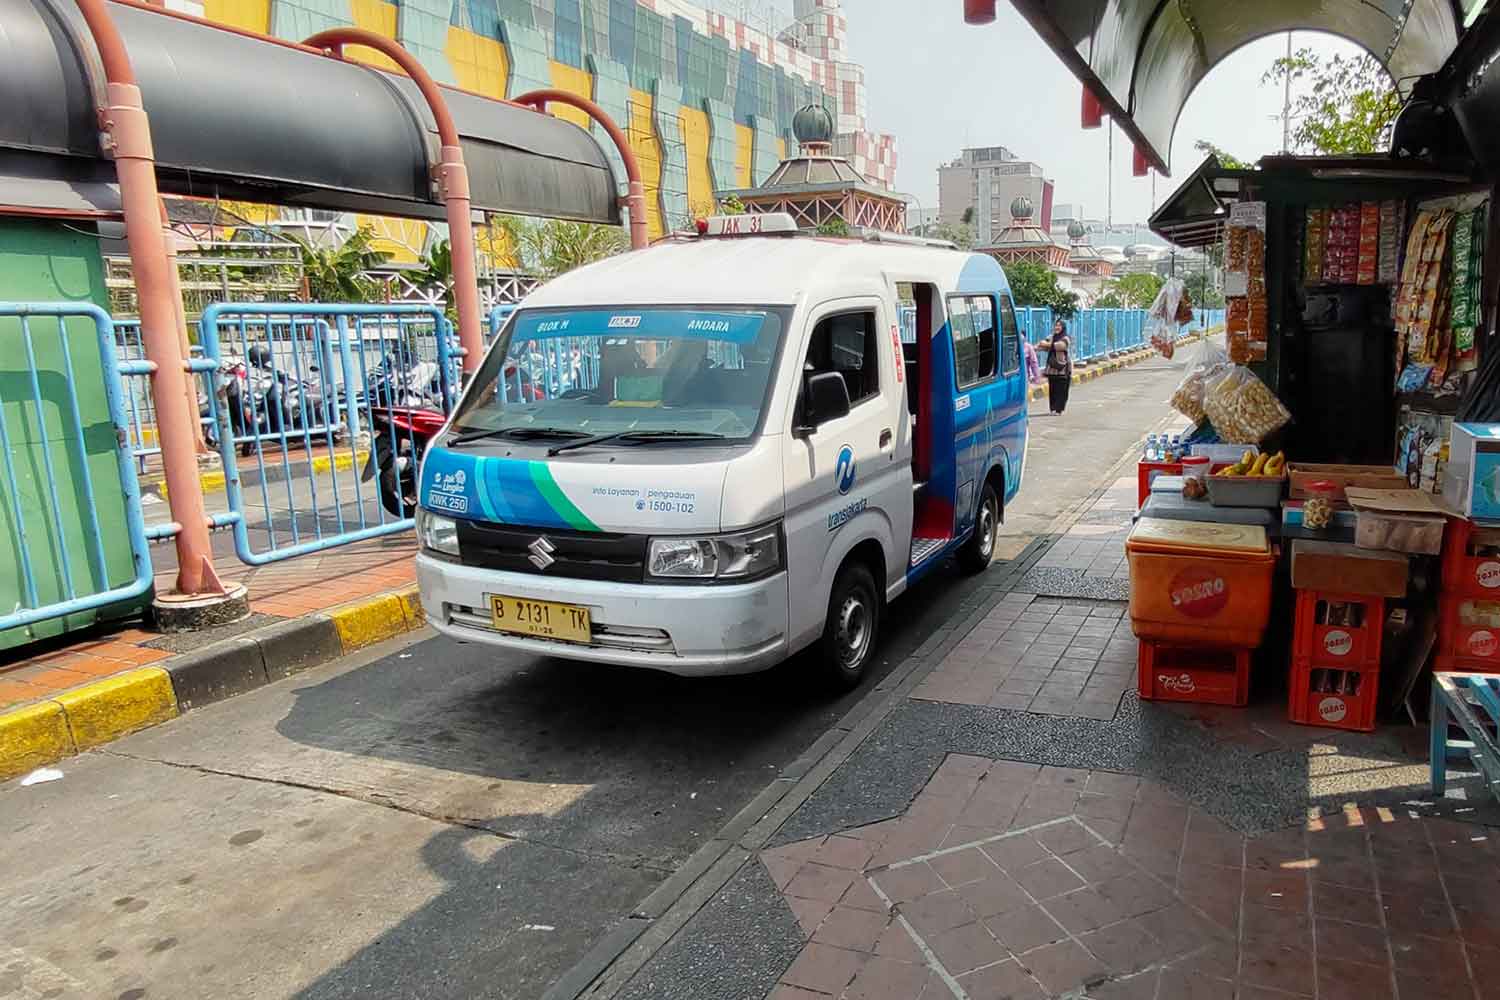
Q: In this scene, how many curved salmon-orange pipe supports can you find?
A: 3